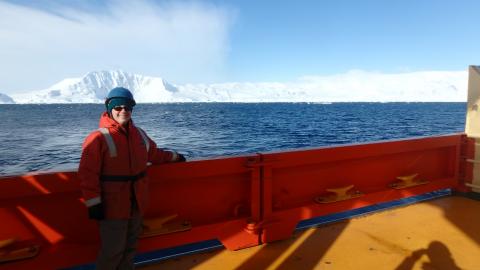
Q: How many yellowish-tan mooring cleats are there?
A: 4